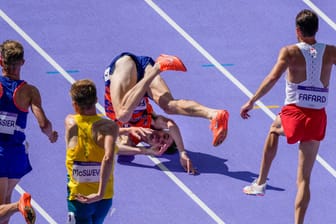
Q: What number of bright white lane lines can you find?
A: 4